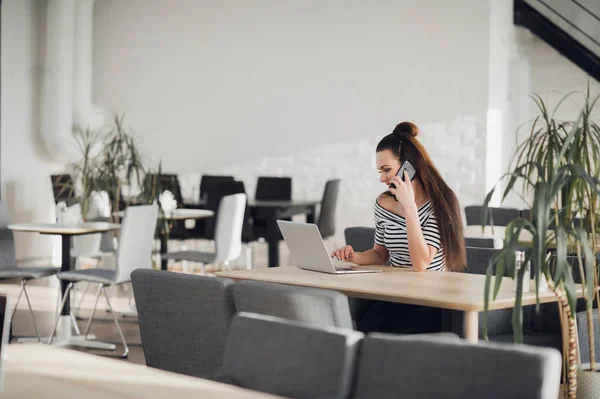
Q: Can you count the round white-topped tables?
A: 2